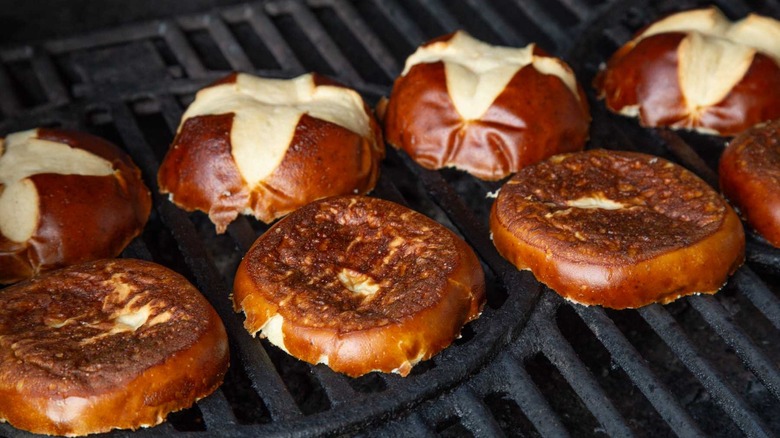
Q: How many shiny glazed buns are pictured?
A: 8